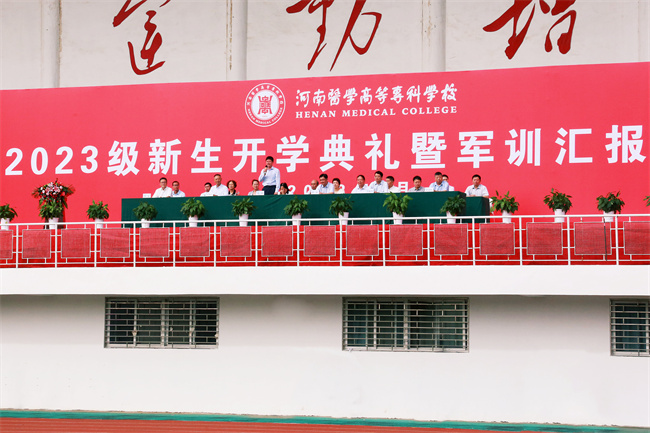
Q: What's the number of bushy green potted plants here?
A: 13